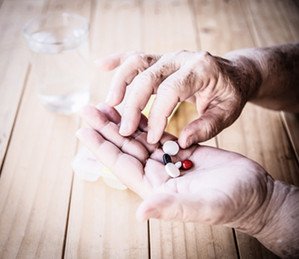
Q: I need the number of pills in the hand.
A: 5